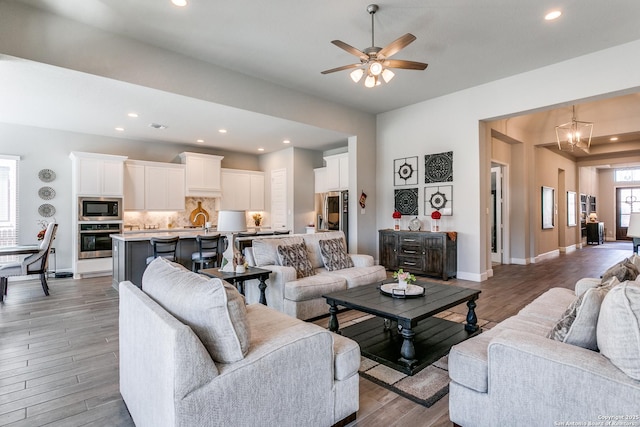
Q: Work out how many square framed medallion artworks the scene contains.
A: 4